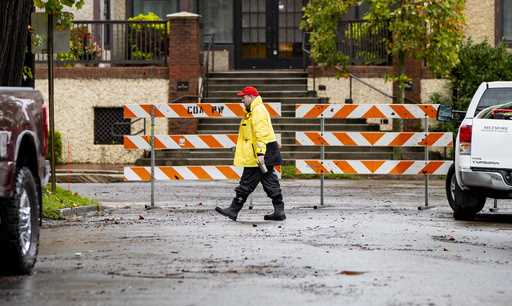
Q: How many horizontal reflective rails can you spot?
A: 6